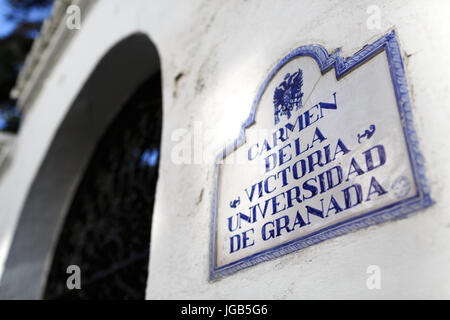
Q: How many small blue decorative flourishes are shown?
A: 2